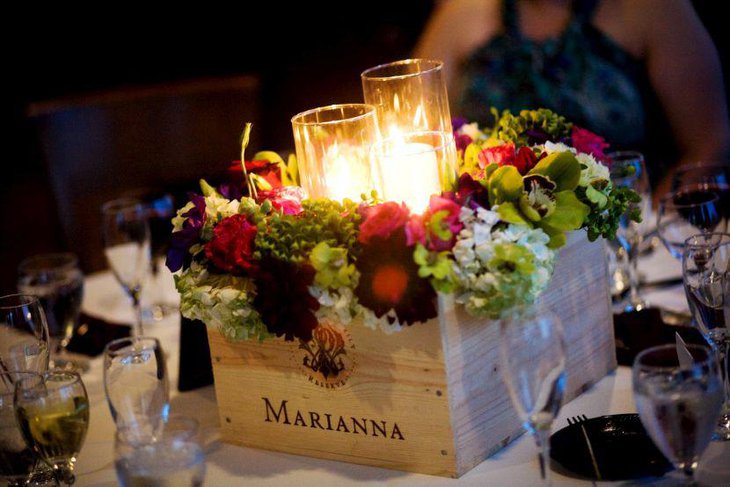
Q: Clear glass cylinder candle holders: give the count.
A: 3